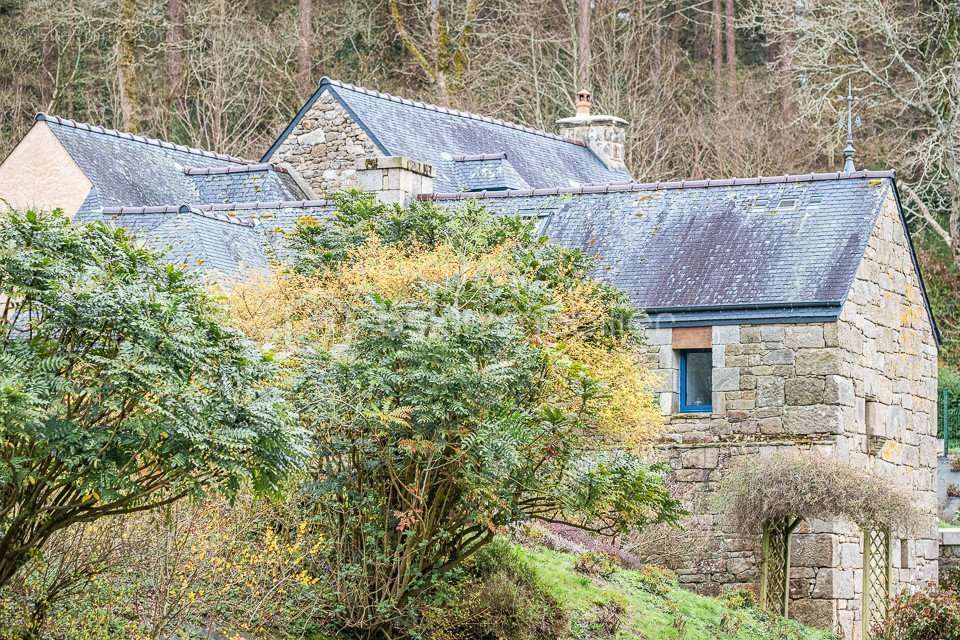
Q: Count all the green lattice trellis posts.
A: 2